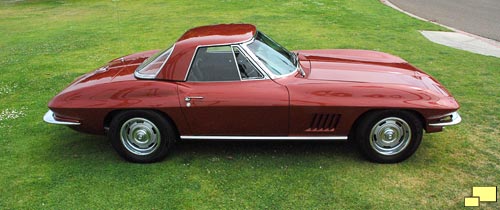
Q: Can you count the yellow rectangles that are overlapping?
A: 2